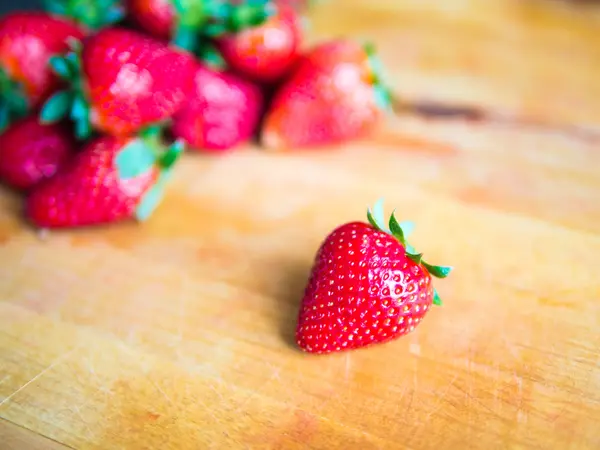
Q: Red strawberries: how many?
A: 9